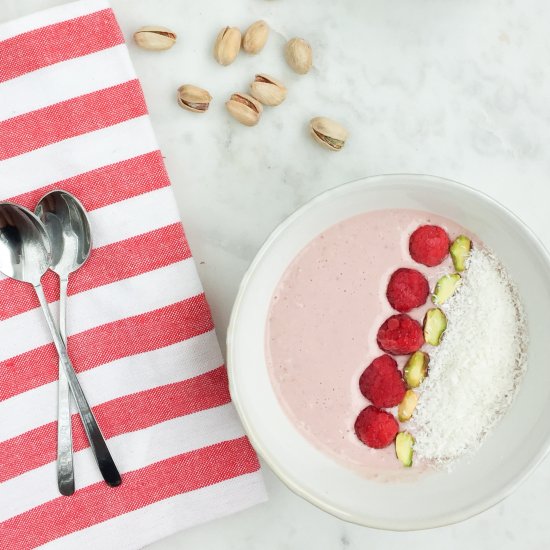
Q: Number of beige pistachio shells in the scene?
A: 8